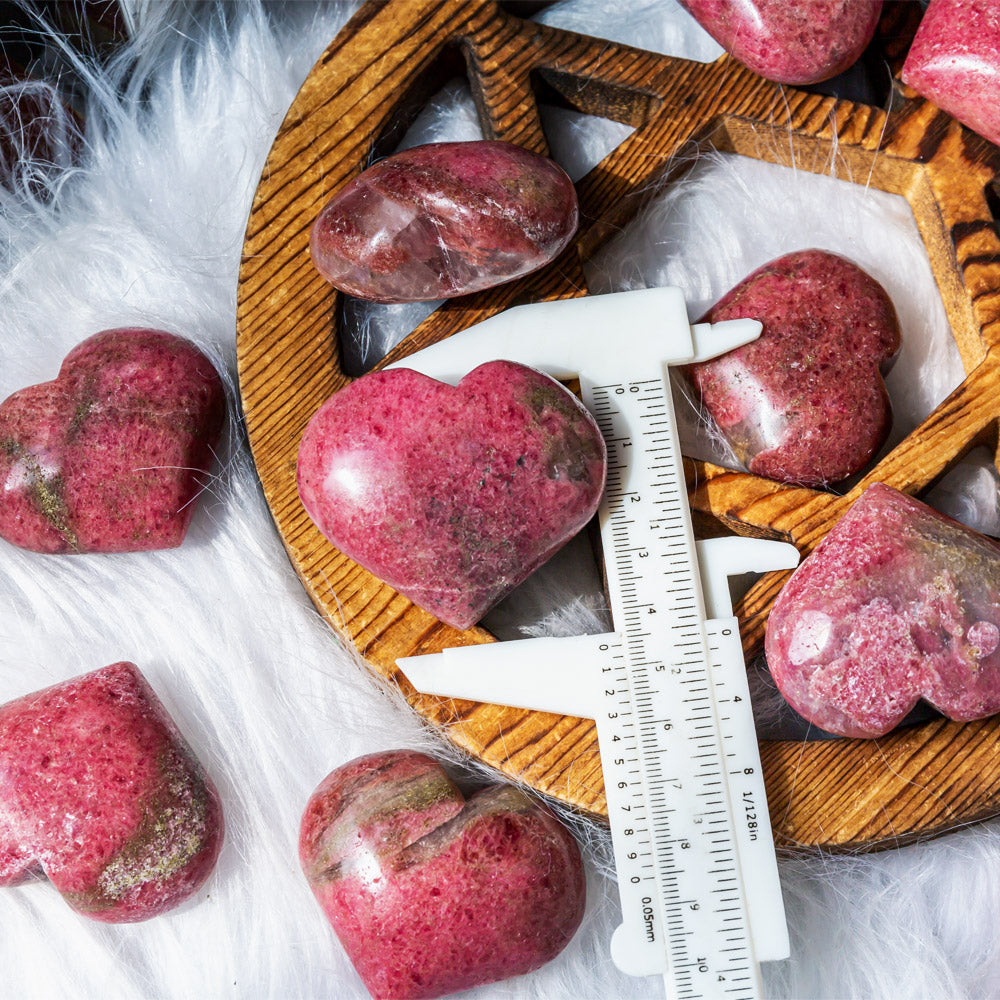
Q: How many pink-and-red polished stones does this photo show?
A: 9